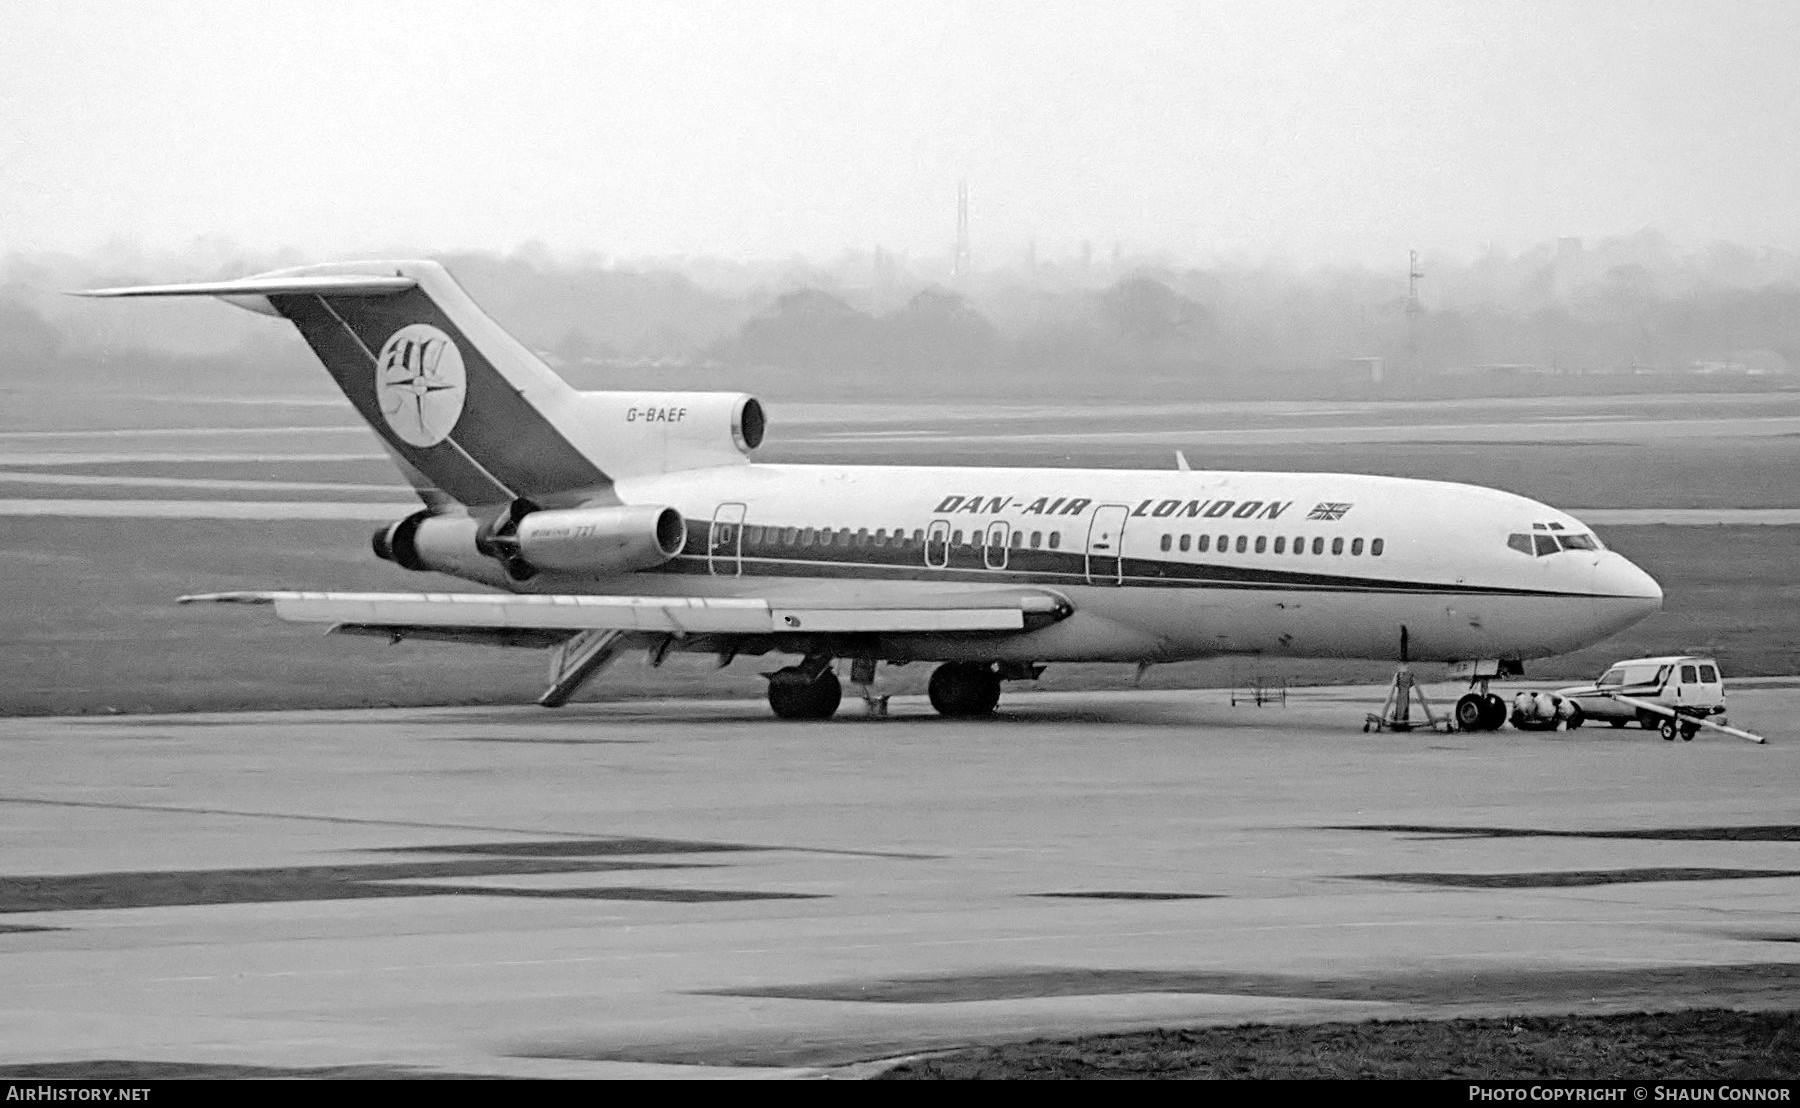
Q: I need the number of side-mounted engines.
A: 1